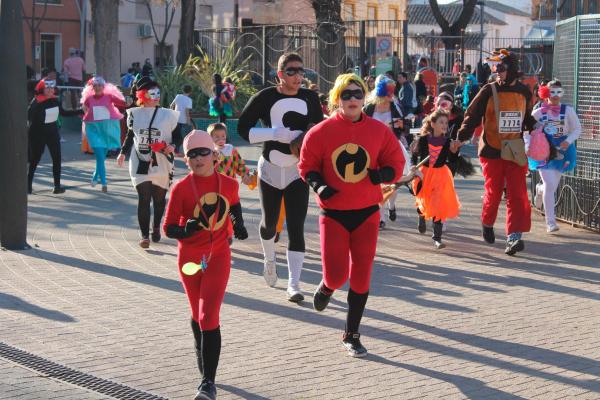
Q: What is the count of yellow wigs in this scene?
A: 1